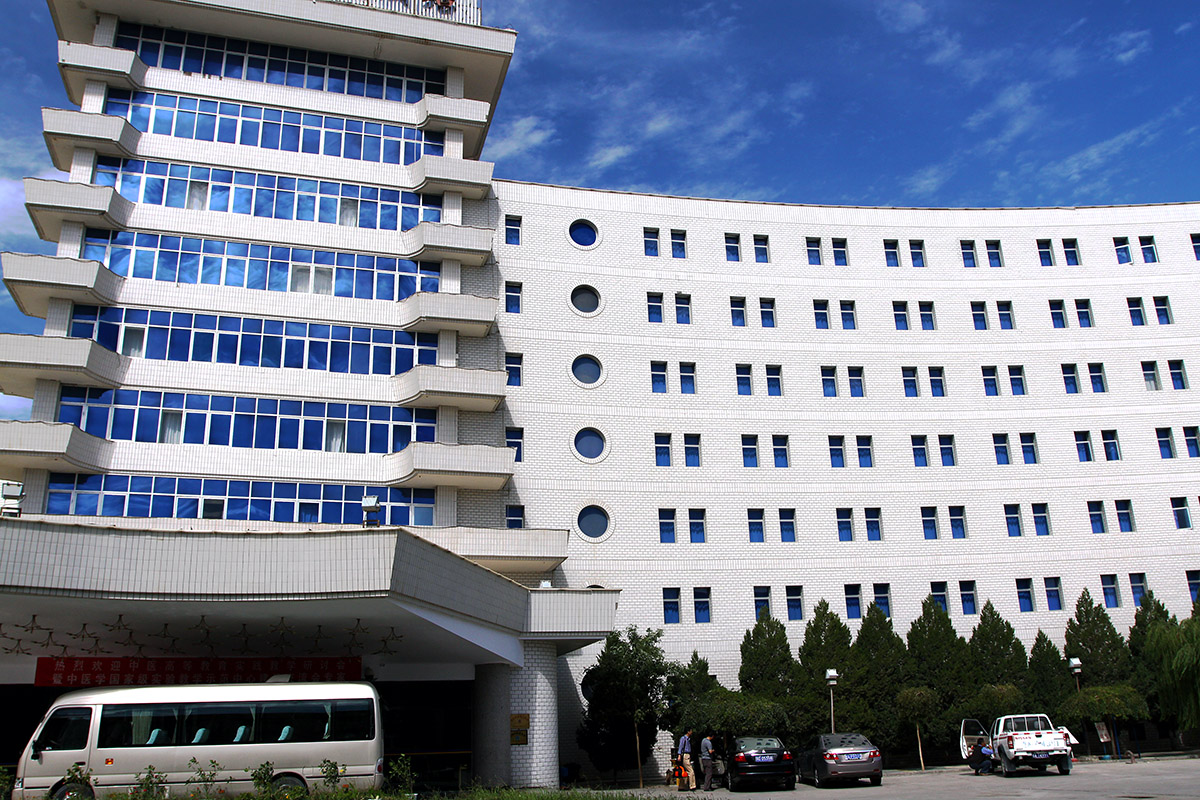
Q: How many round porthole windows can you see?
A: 5